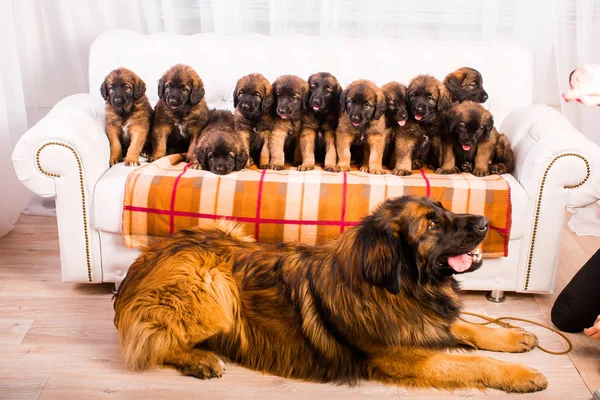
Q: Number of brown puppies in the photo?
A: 11